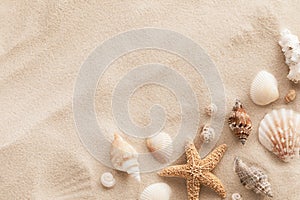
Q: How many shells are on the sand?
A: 12